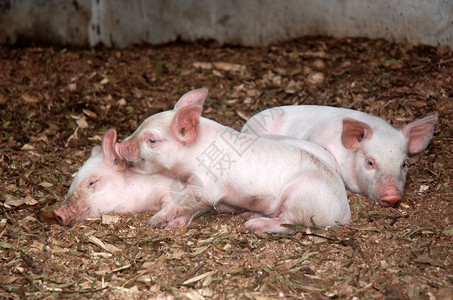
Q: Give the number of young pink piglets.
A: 3